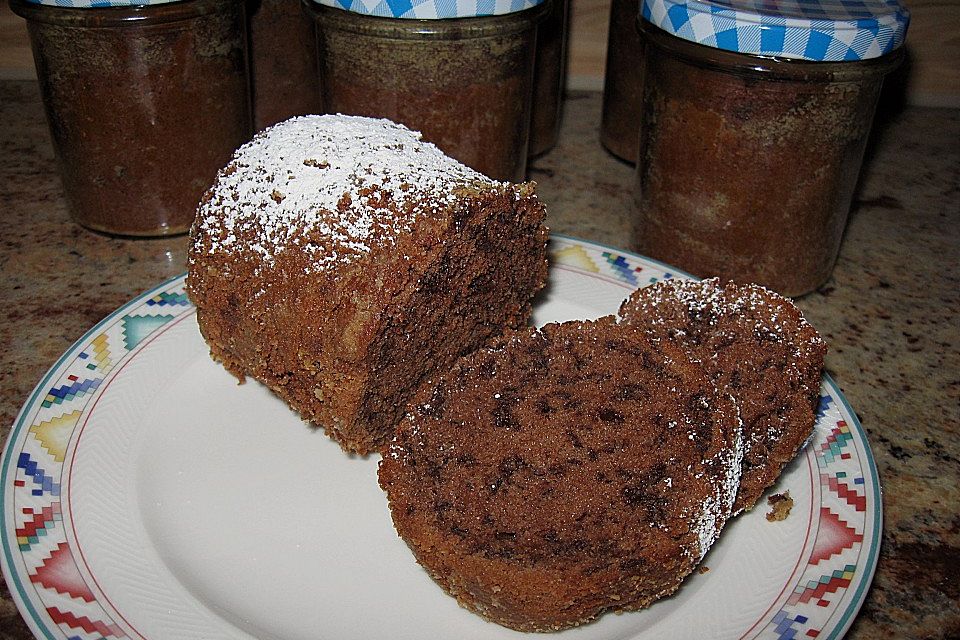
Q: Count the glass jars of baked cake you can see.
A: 6